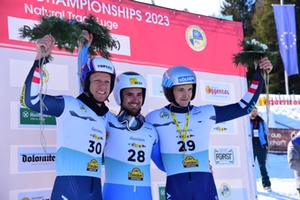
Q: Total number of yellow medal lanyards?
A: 1